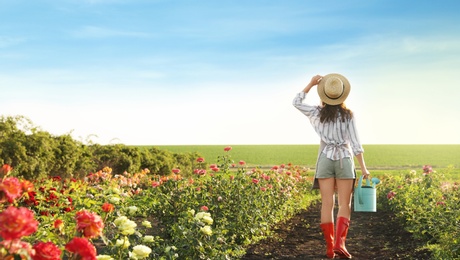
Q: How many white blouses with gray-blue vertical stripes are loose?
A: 1